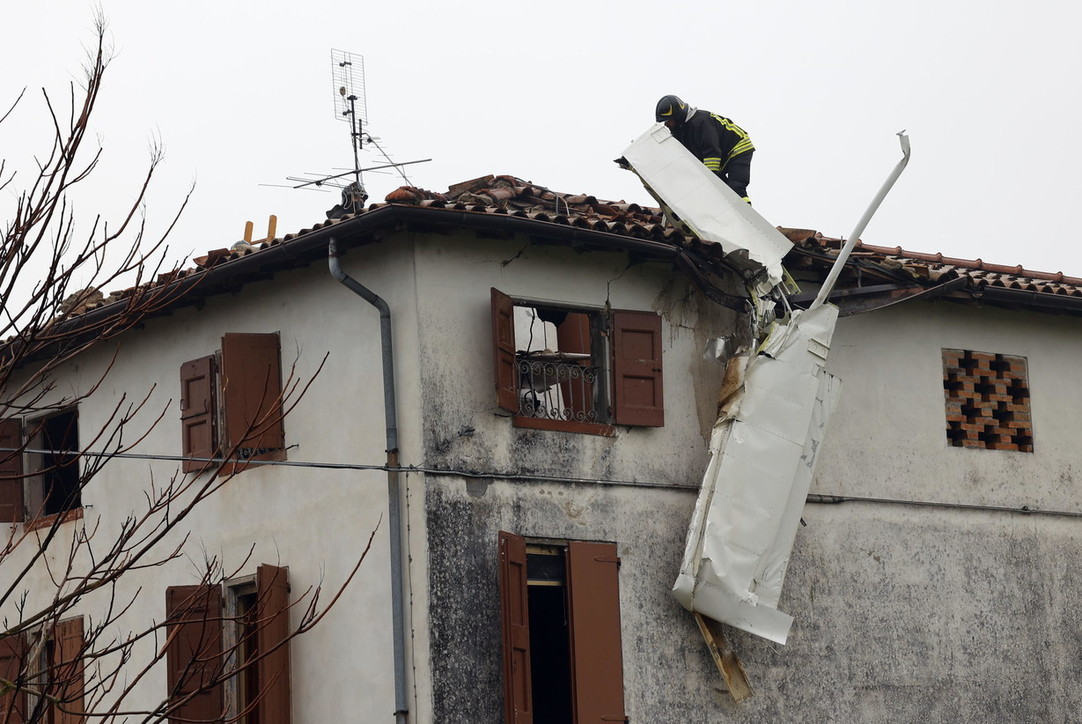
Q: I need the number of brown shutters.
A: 11